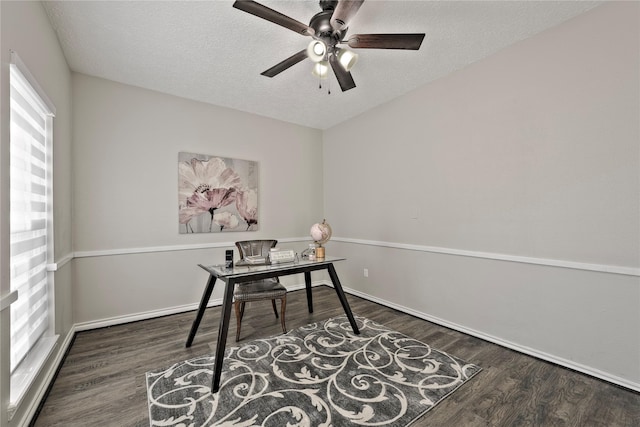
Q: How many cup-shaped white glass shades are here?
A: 3